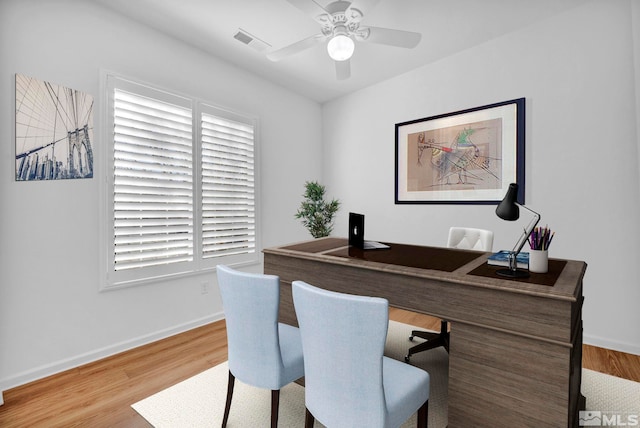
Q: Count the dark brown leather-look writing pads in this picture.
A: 3